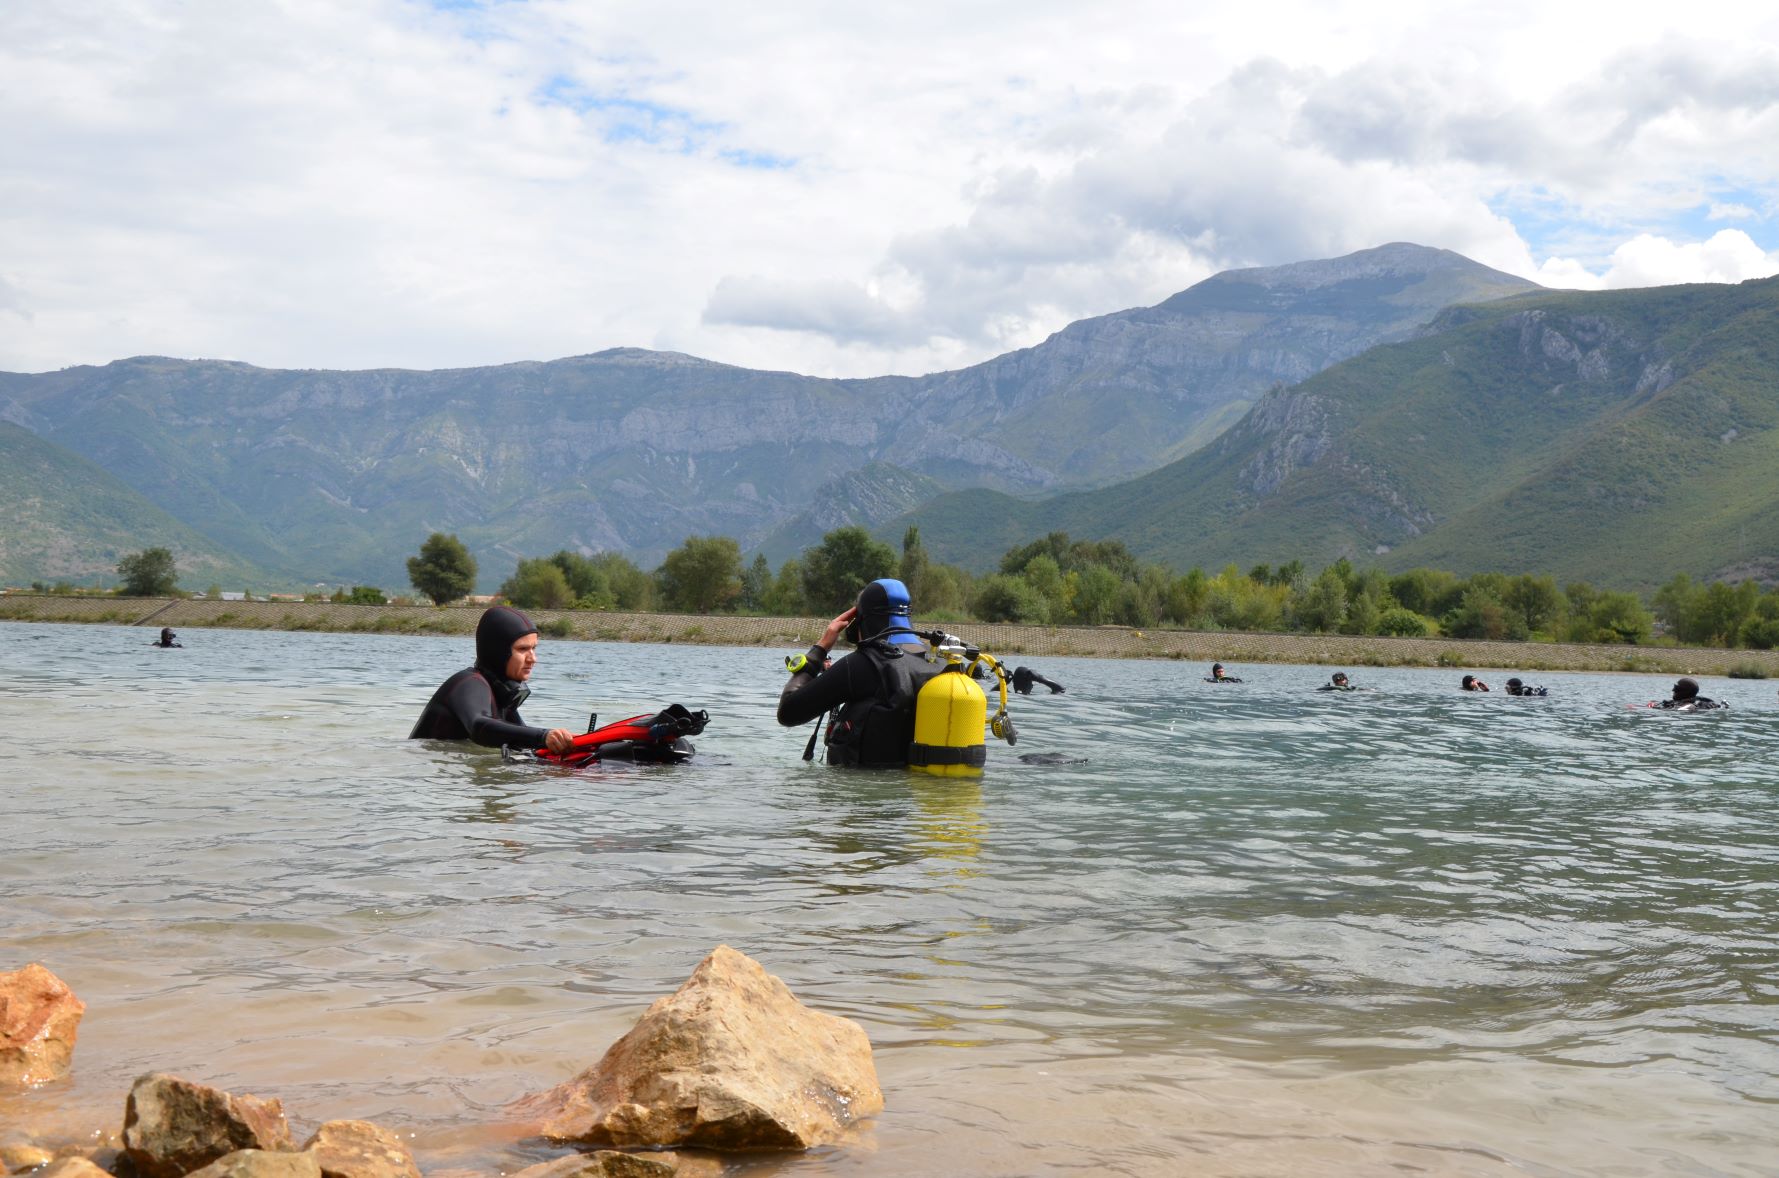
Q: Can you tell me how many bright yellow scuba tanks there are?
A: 1